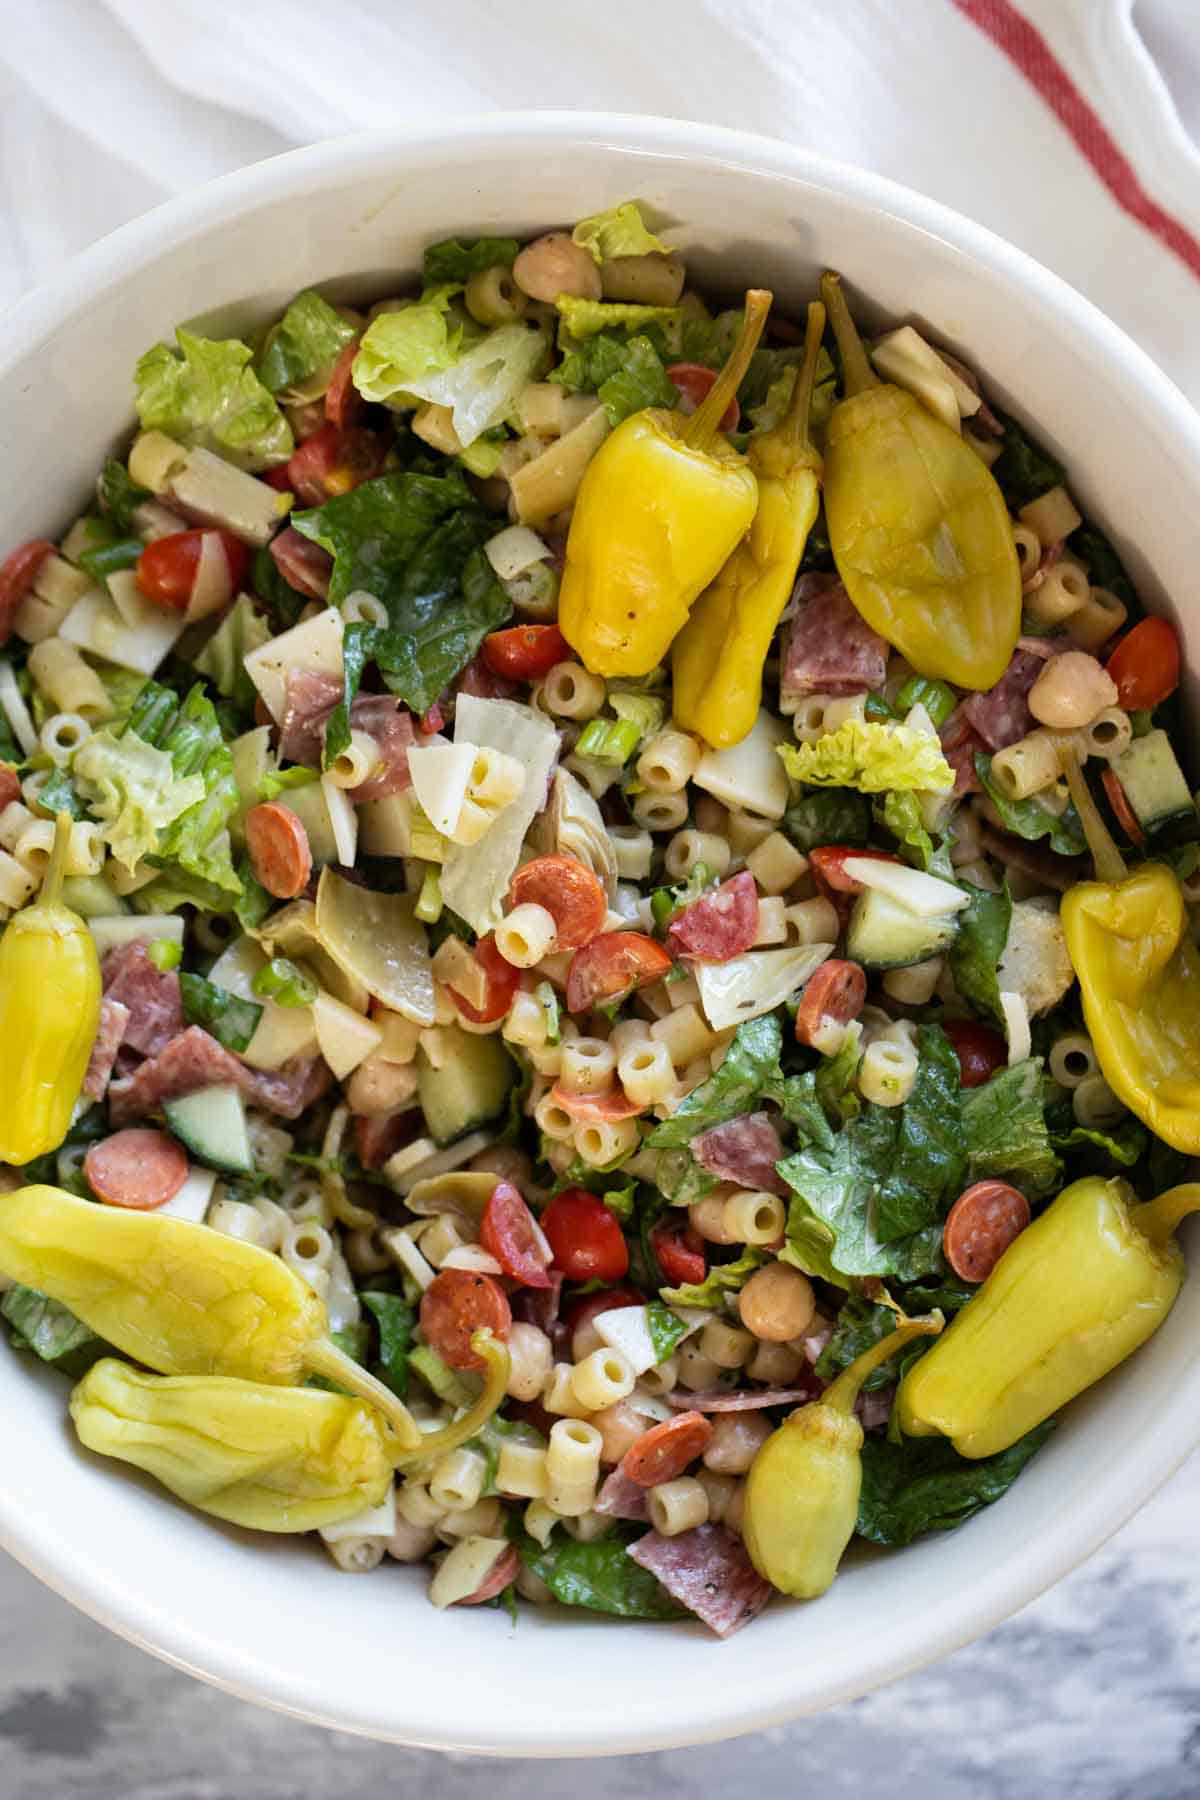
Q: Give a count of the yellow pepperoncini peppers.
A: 9